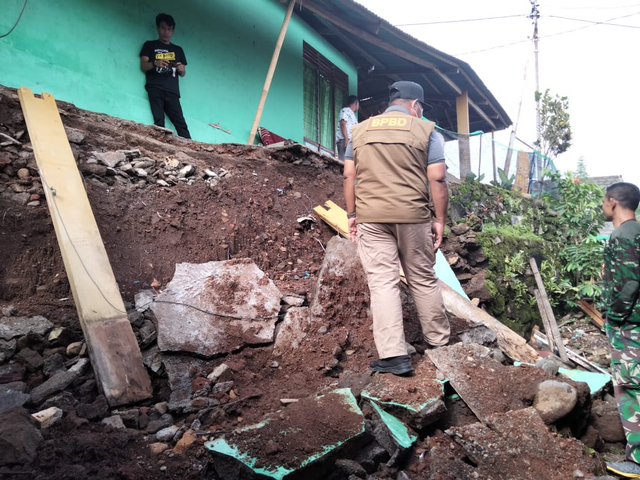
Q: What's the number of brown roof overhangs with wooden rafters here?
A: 1